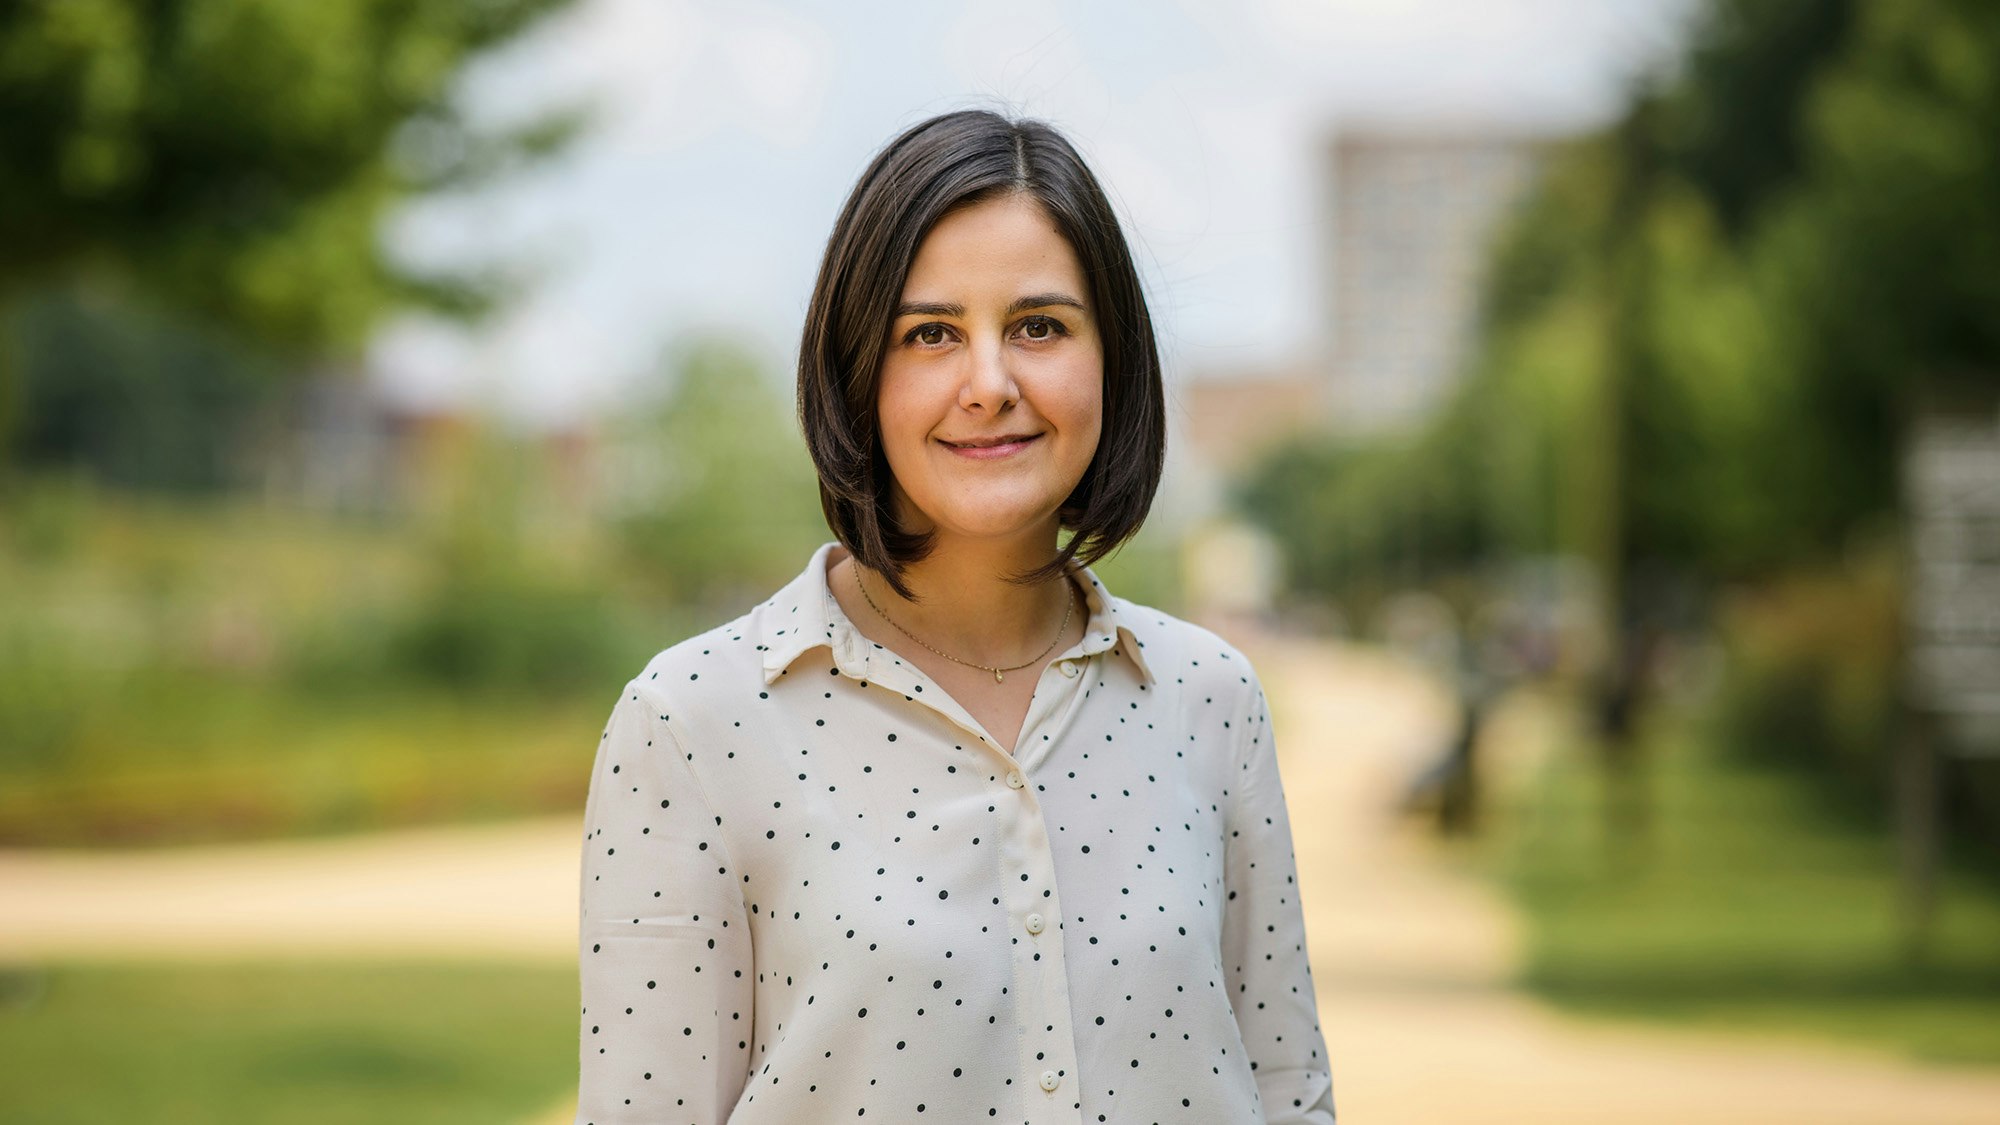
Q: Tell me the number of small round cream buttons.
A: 4